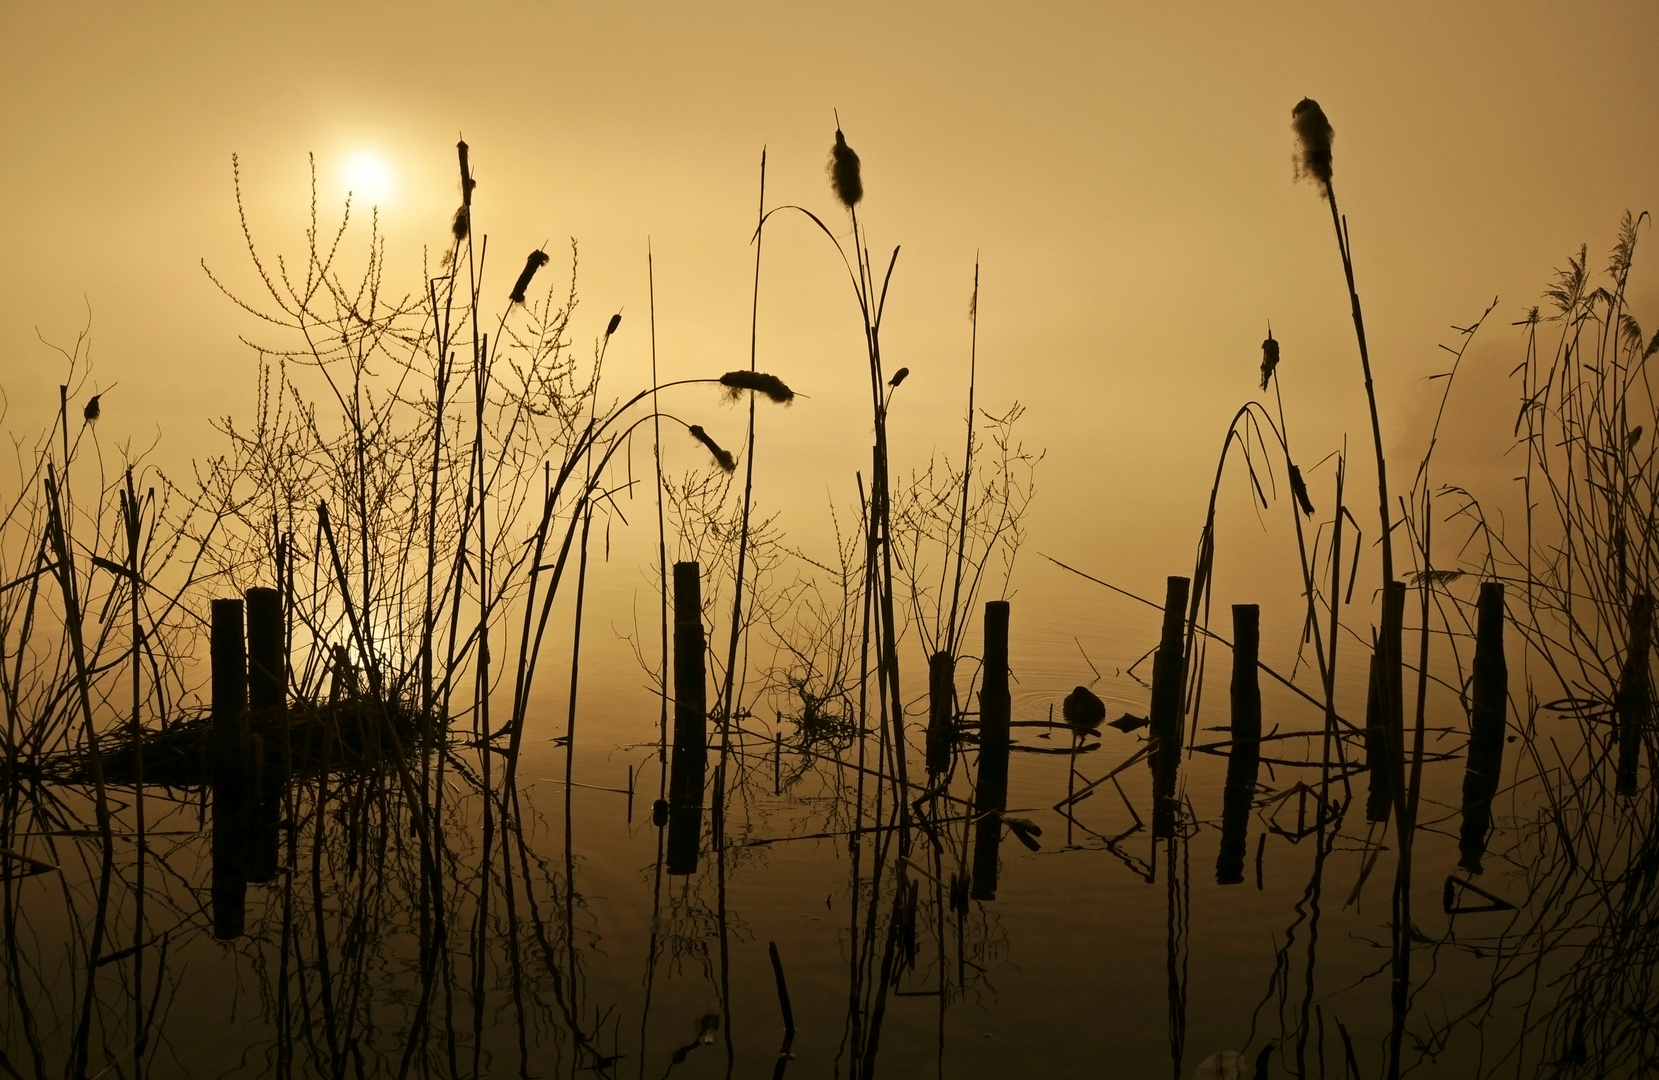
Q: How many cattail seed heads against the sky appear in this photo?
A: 12